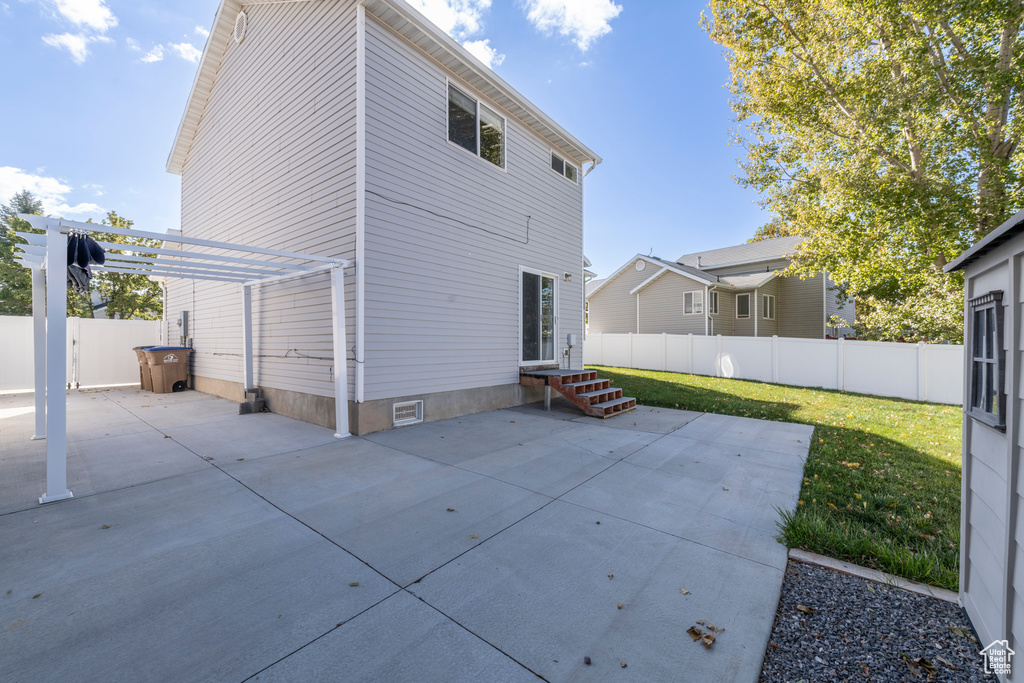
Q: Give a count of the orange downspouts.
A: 0